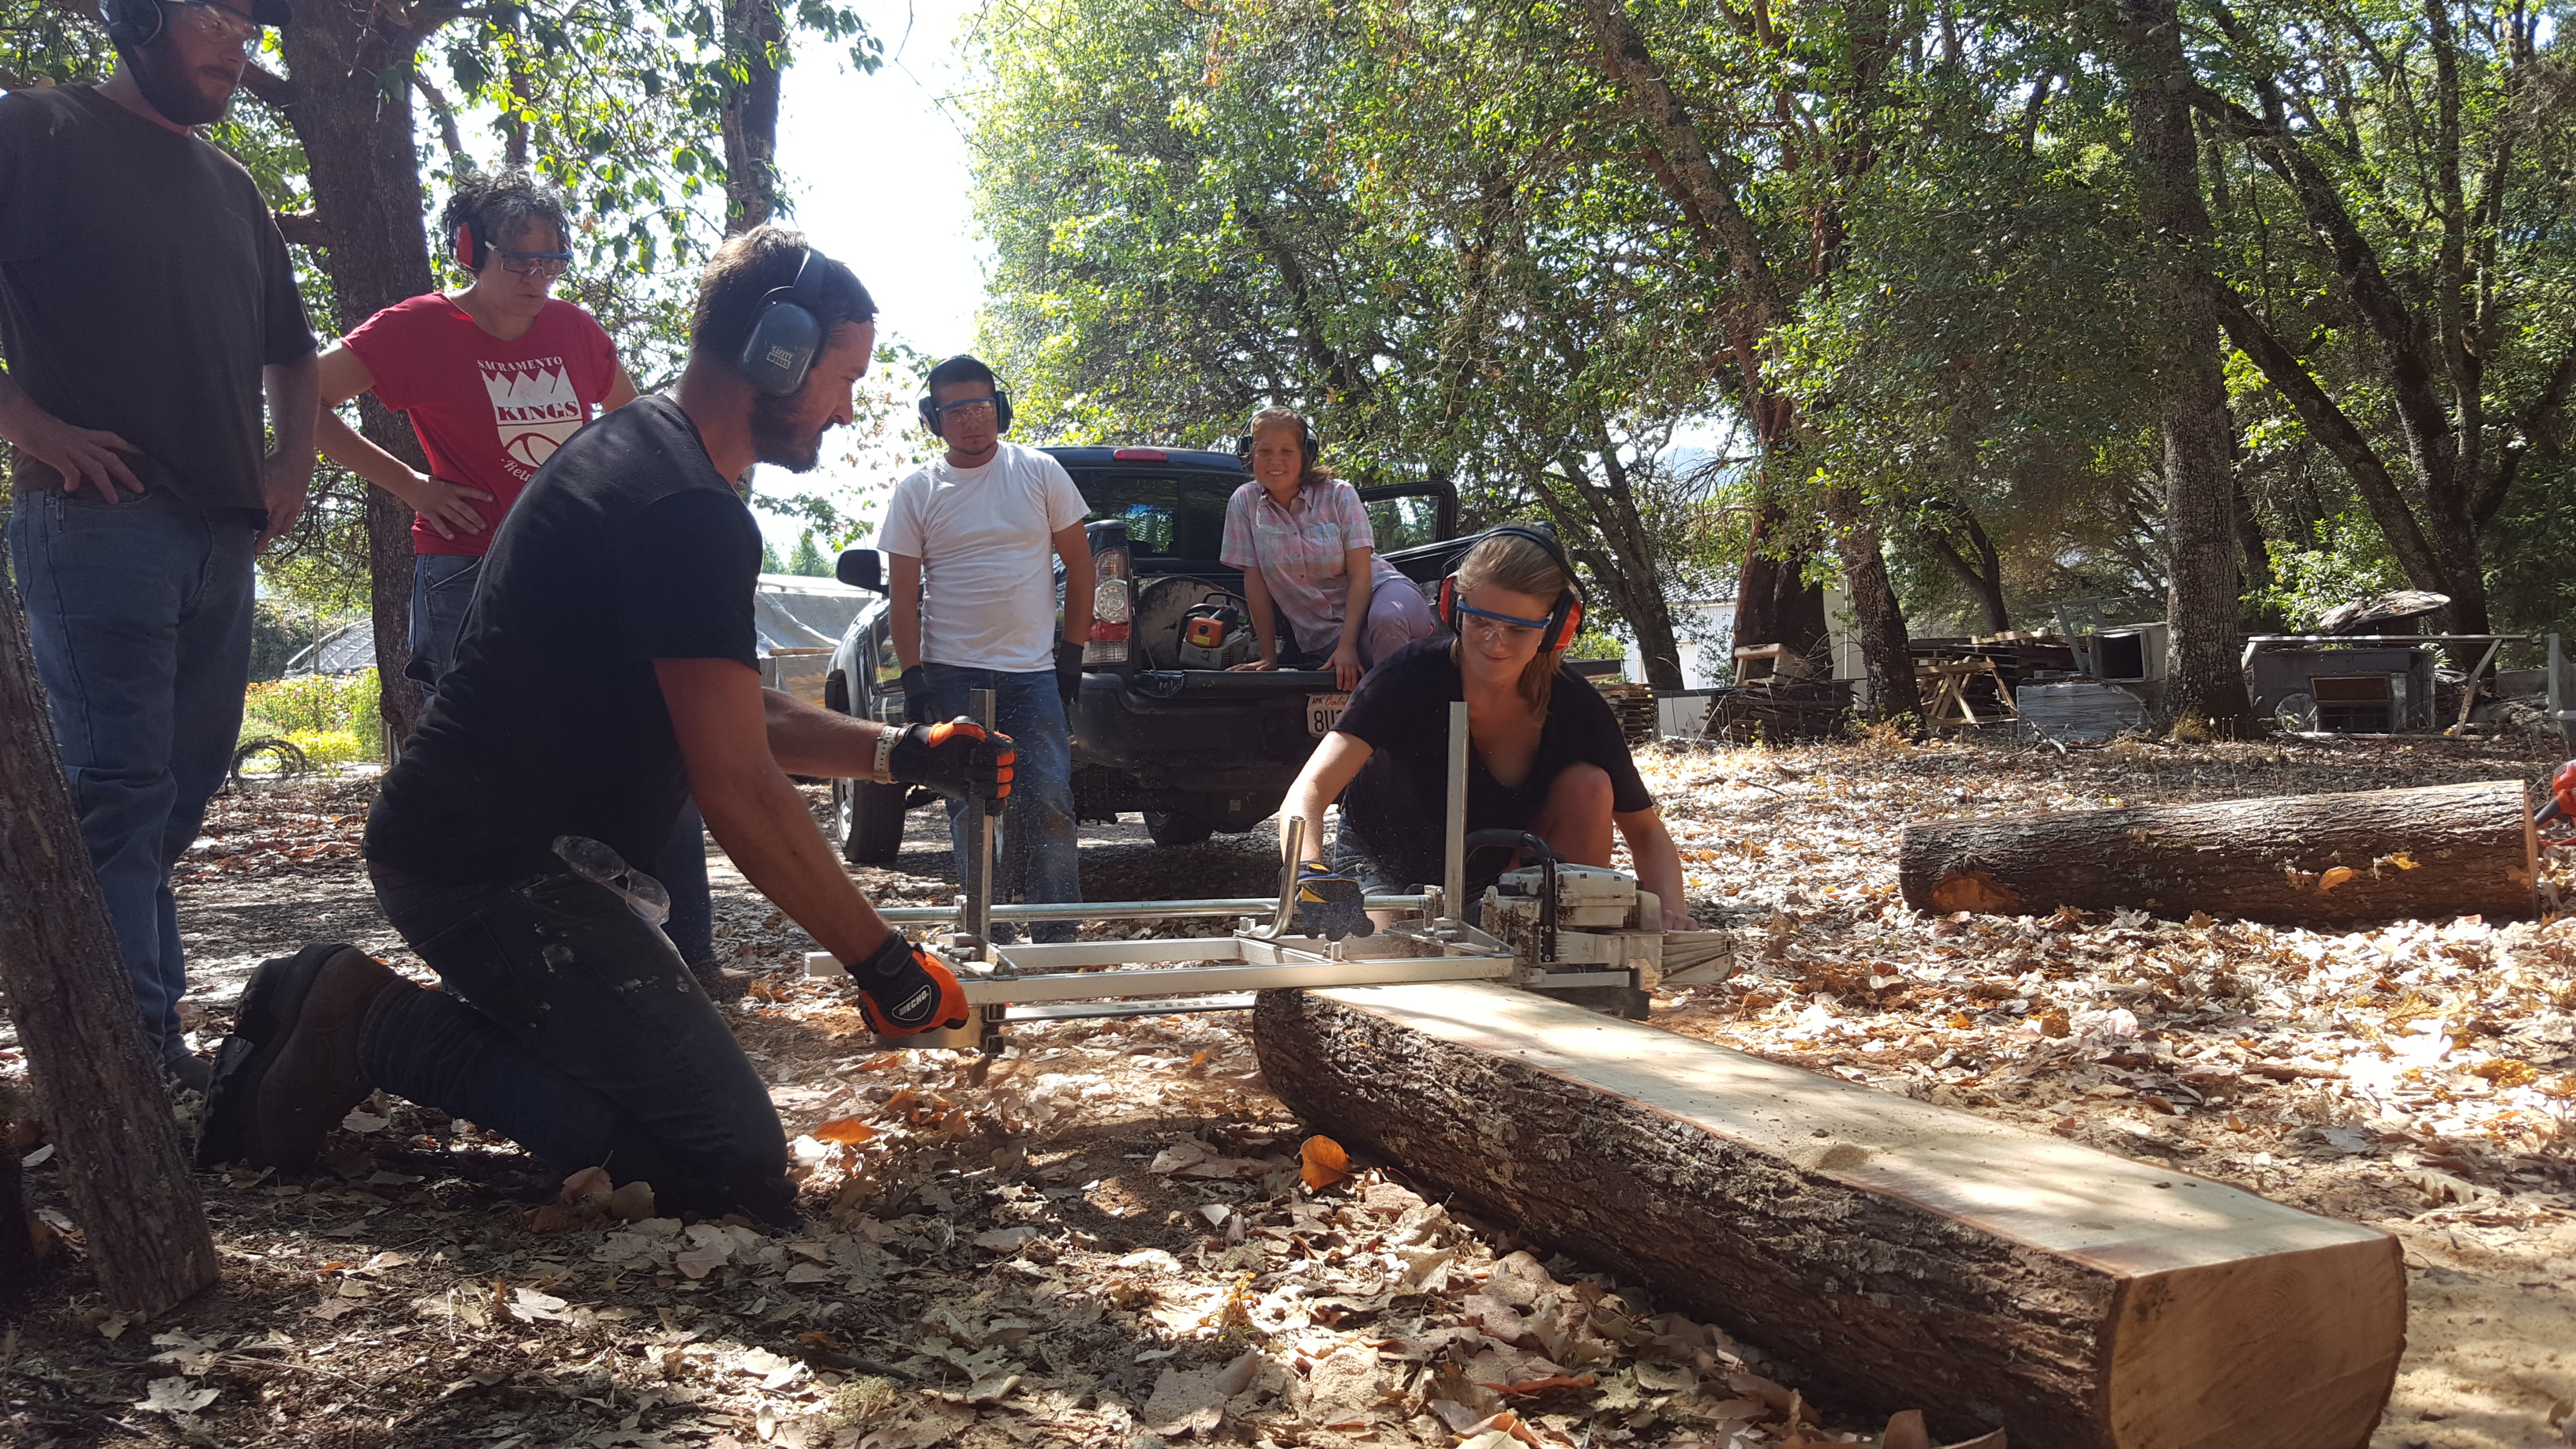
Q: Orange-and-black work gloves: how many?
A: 2